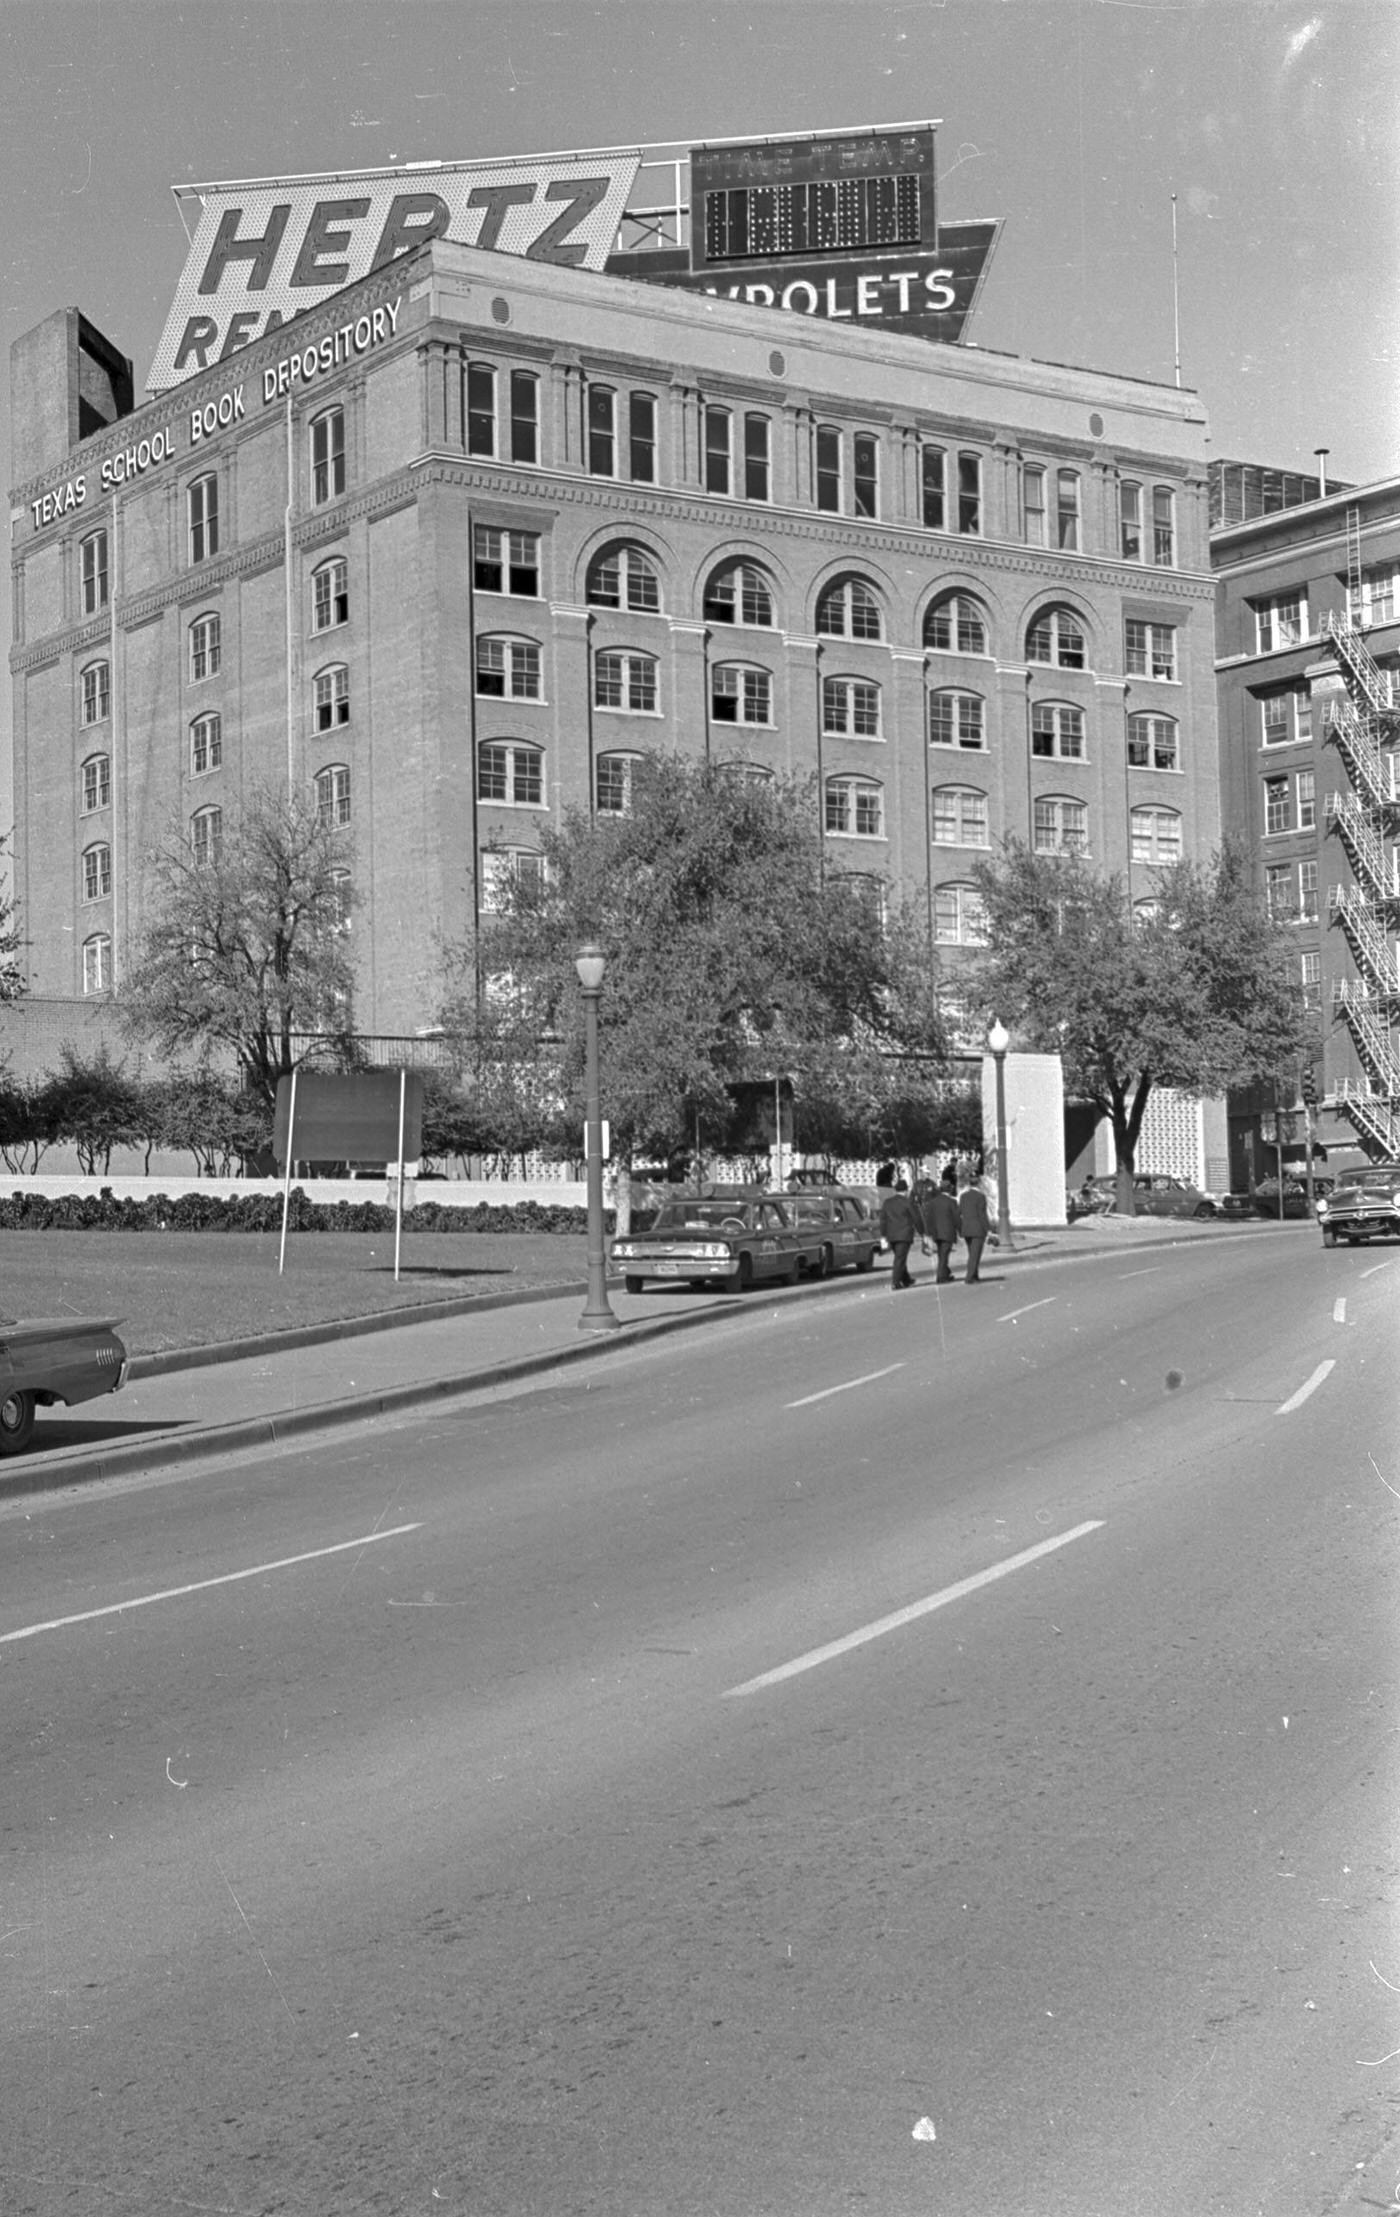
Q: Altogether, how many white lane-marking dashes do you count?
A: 8